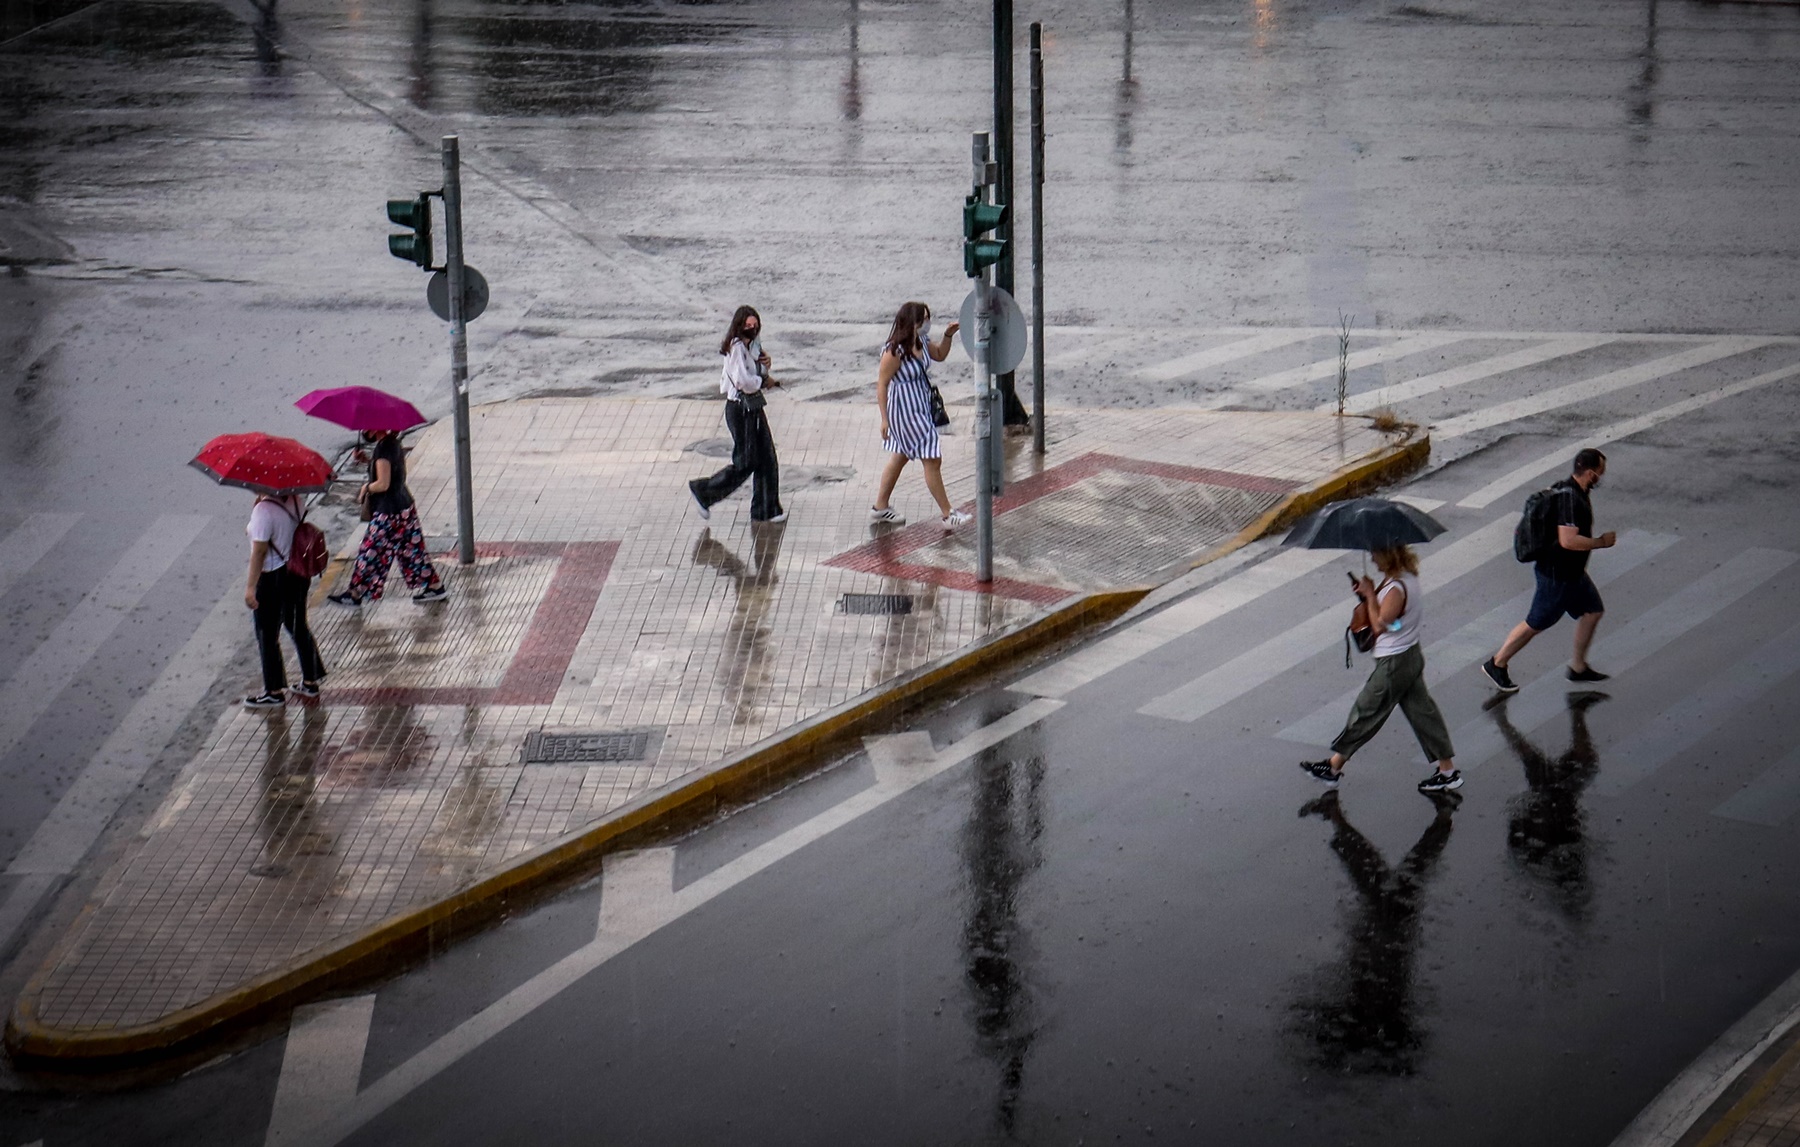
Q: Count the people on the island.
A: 4